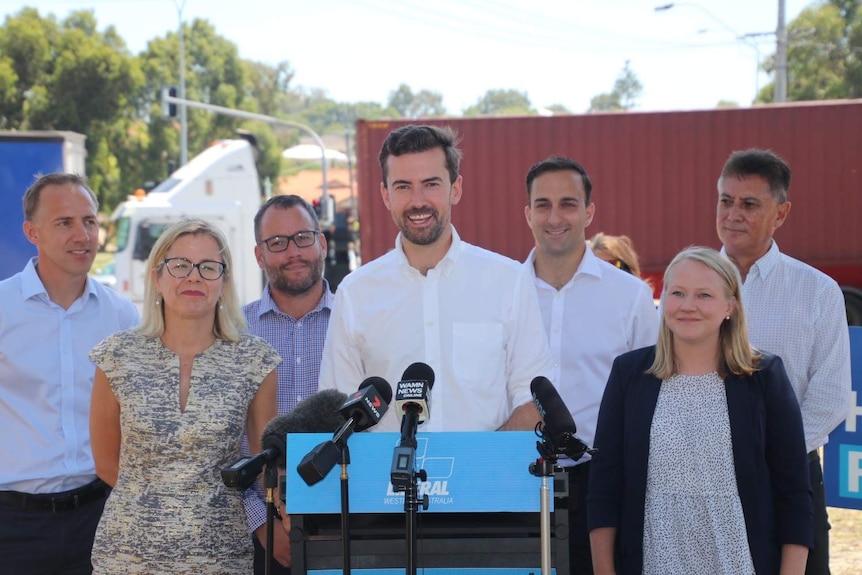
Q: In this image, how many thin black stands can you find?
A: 3